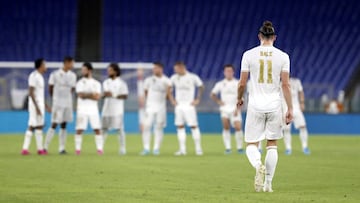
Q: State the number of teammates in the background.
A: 8